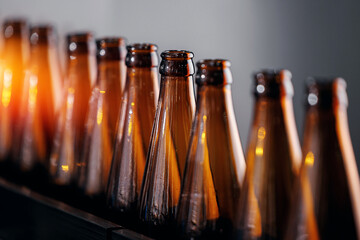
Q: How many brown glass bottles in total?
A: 9